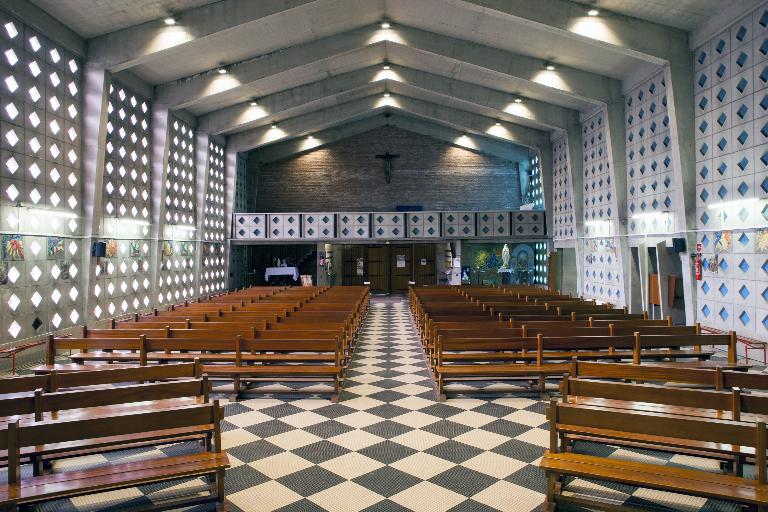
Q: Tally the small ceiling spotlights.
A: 13